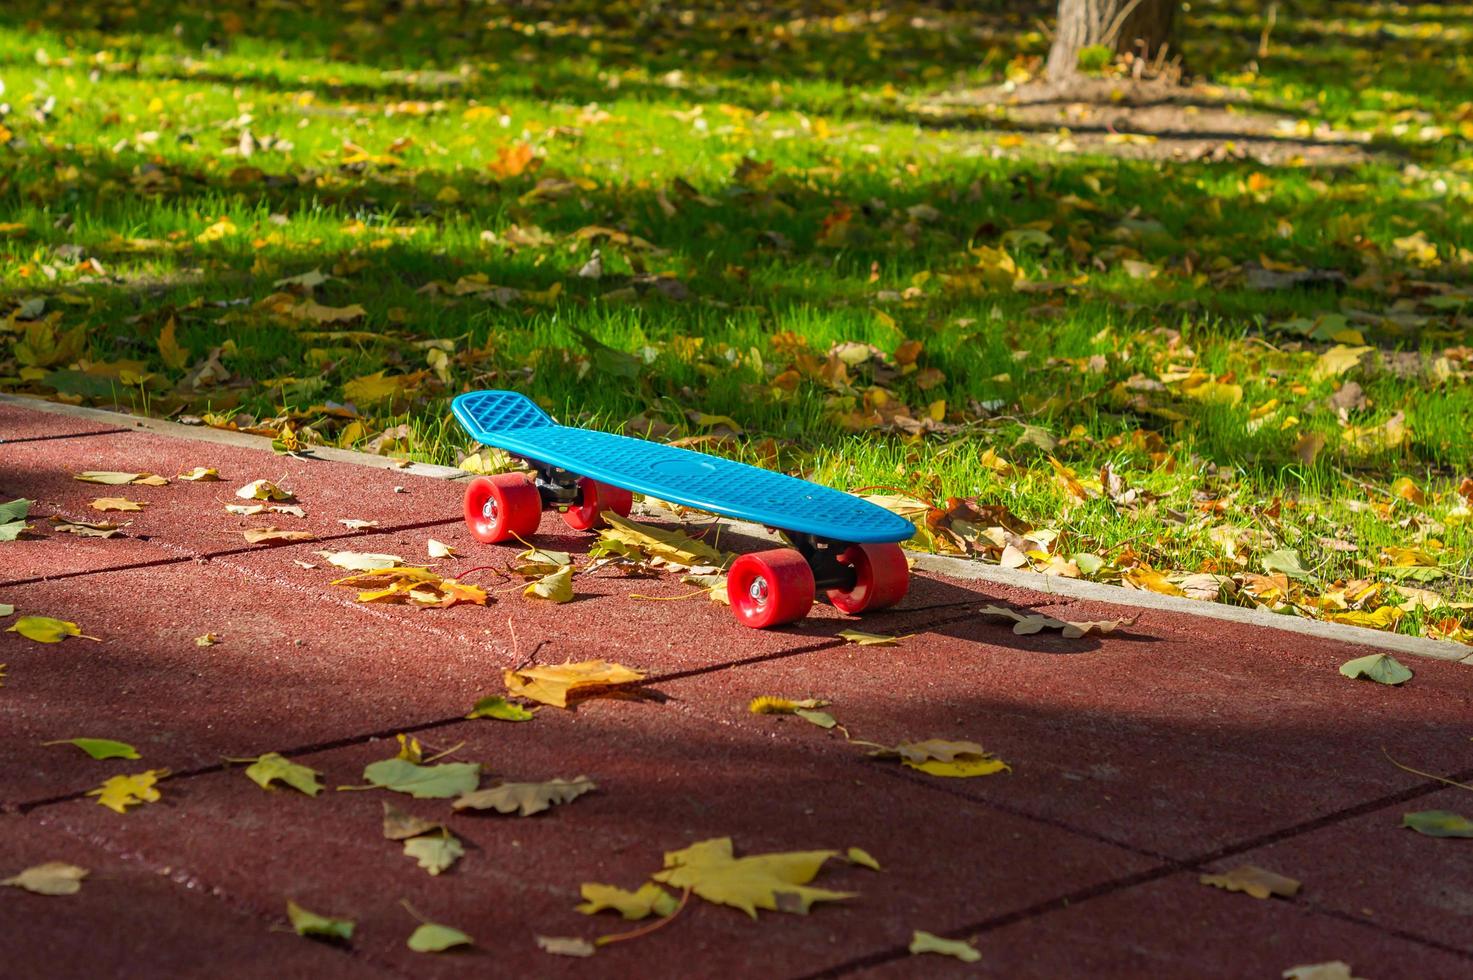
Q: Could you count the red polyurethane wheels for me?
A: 4